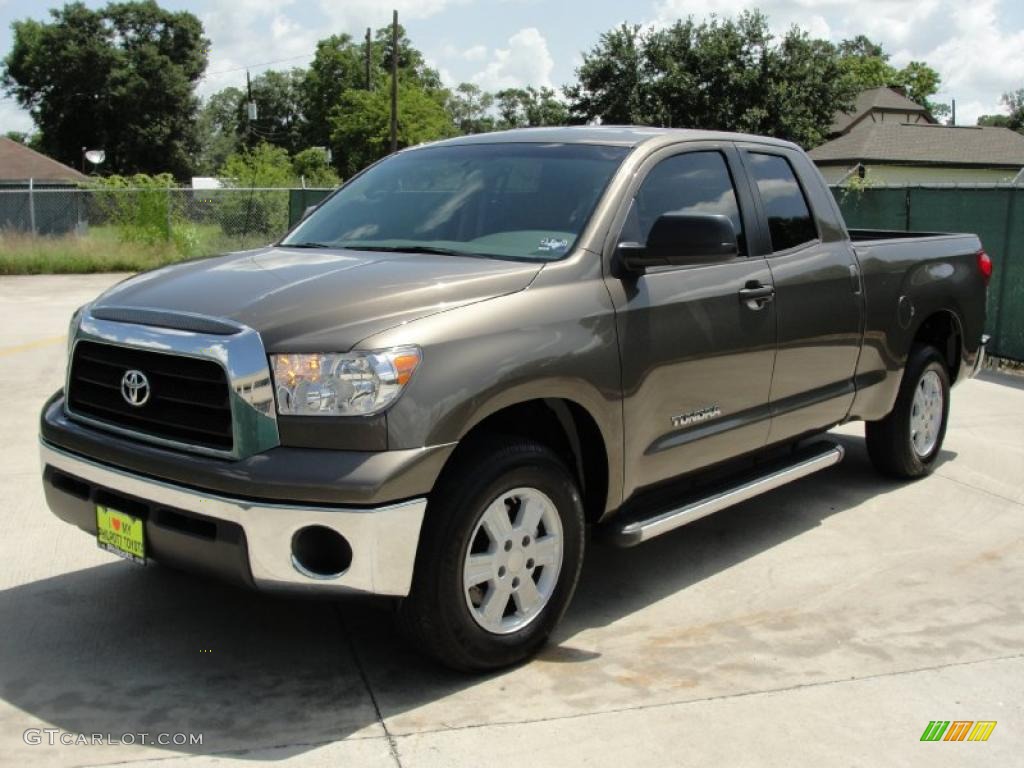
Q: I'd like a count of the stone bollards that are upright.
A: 0